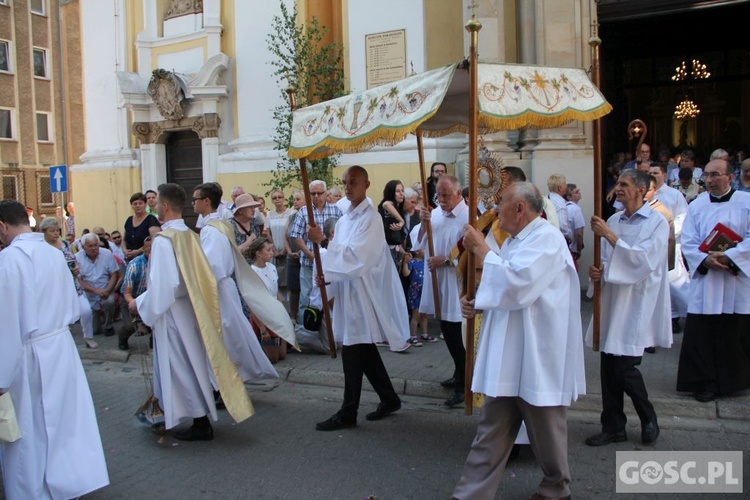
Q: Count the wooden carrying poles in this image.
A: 4